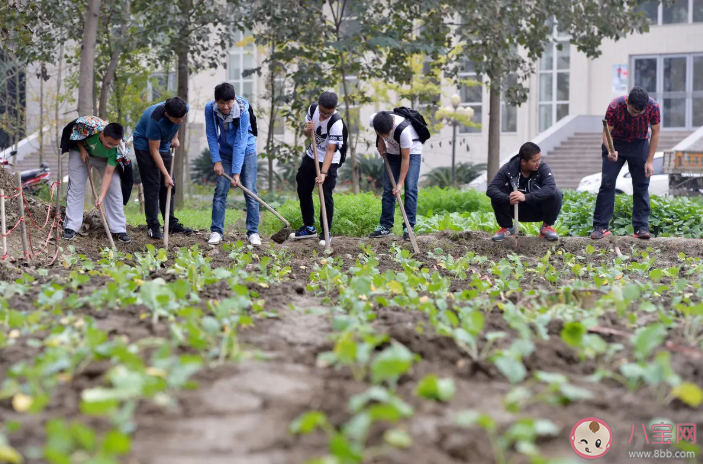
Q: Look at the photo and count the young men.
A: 7